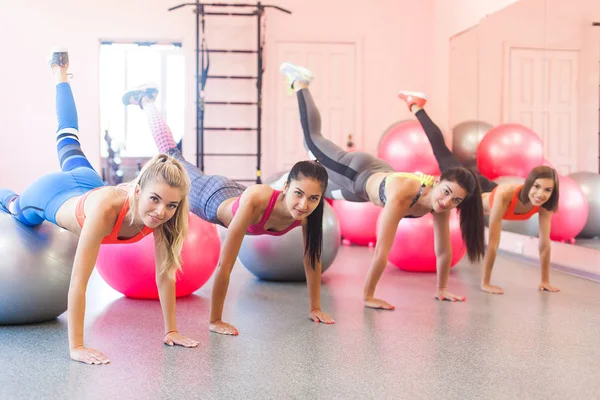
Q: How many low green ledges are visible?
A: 0